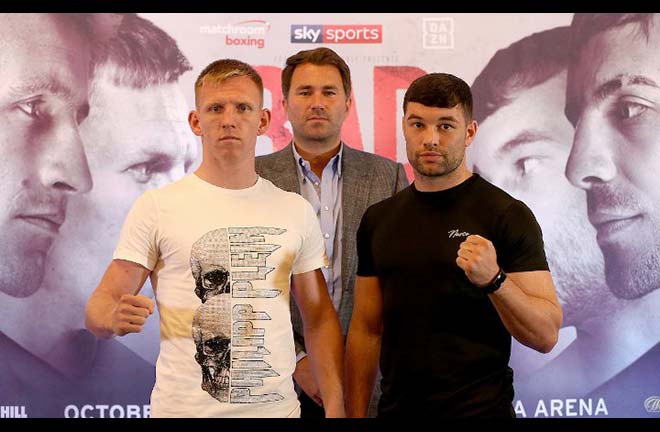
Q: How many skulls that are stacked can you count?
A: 2